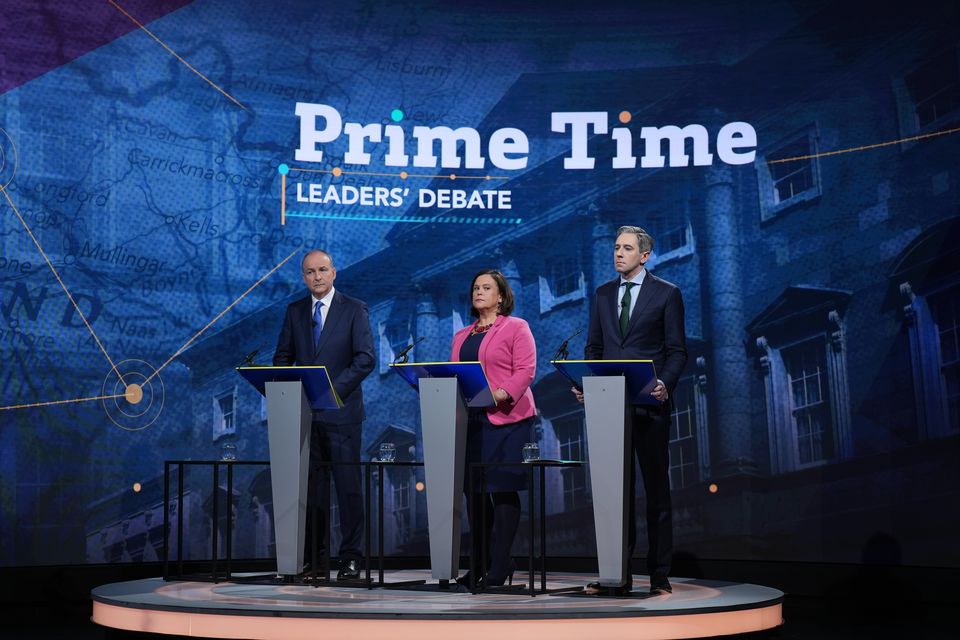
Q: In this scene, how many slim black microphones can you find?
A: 3